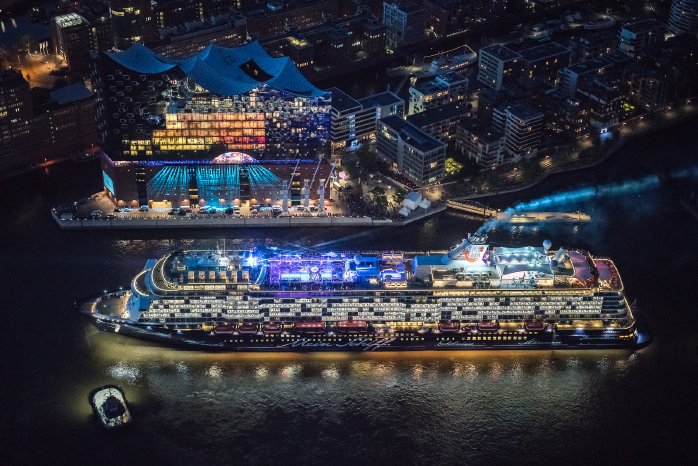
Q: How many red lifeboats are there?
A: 8